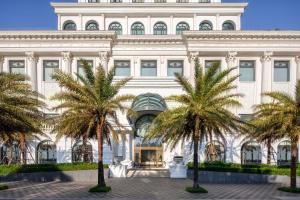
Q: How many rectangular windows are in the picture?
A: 9